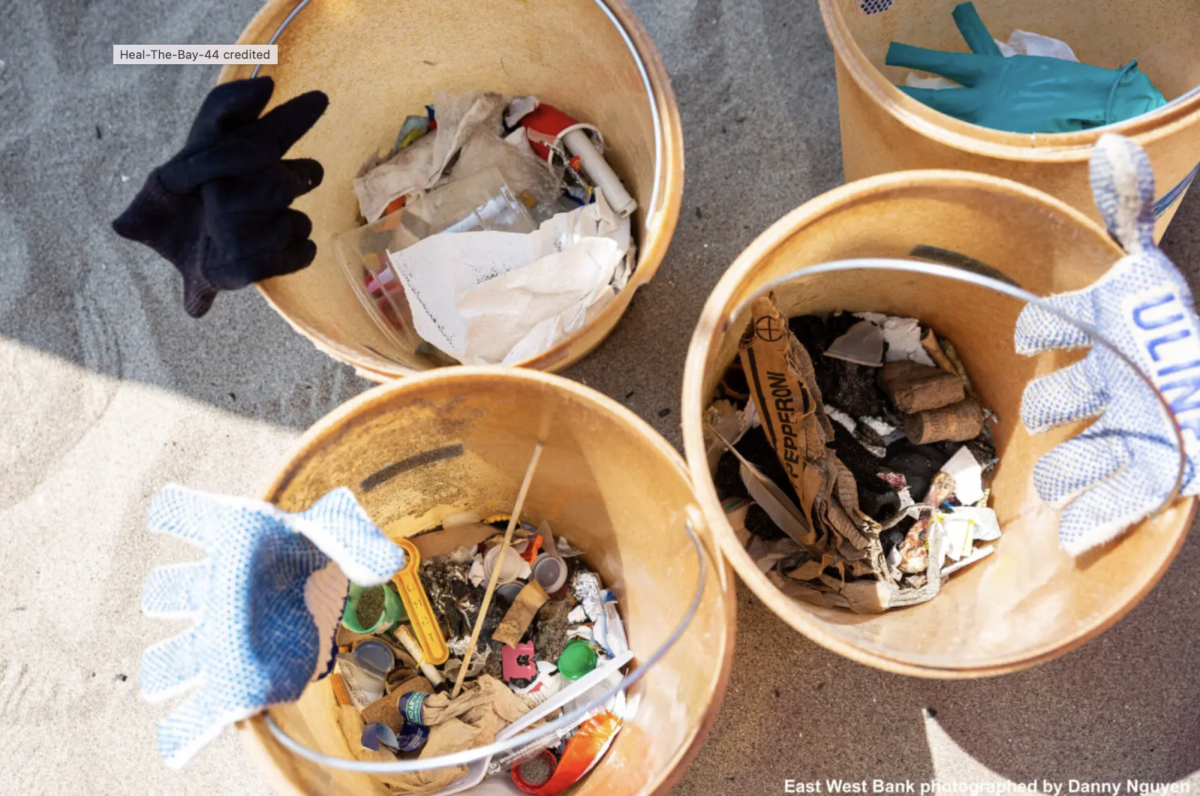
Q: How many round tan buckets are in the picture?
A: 4